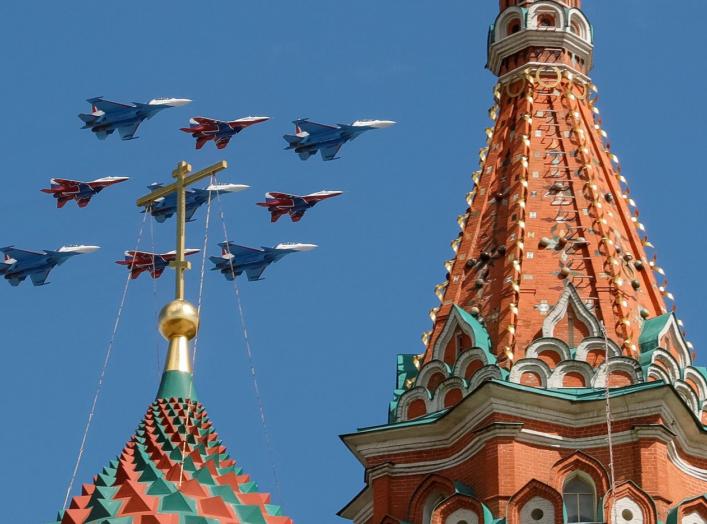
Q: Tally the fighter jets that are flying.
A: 9